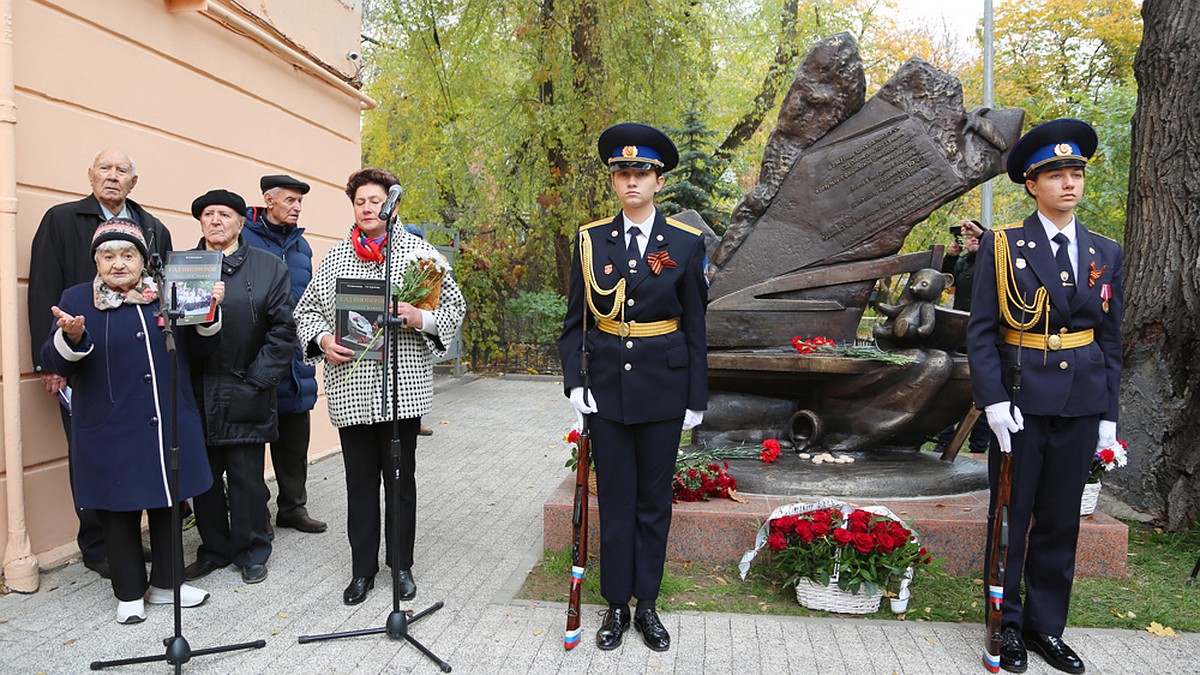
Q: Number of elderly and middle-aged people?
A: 5